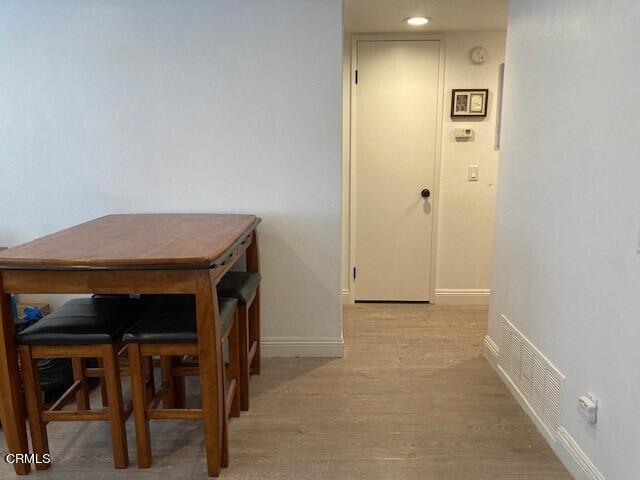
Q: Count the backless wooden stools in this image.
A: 4